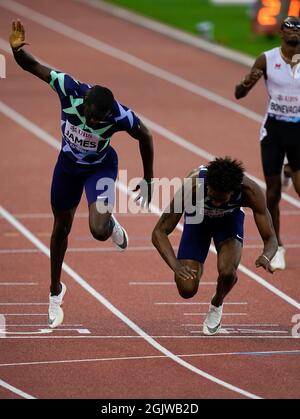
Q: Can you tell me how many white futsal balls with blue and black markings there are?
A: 0